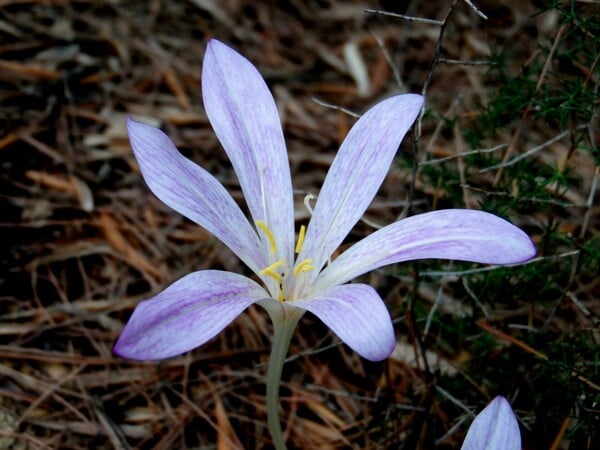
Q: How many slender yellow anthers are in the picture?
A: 6